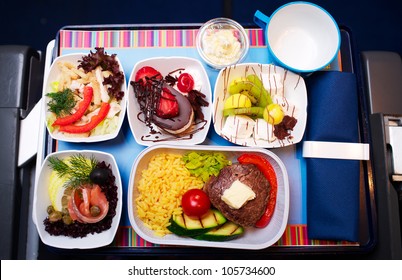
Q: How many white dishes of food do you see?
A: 5